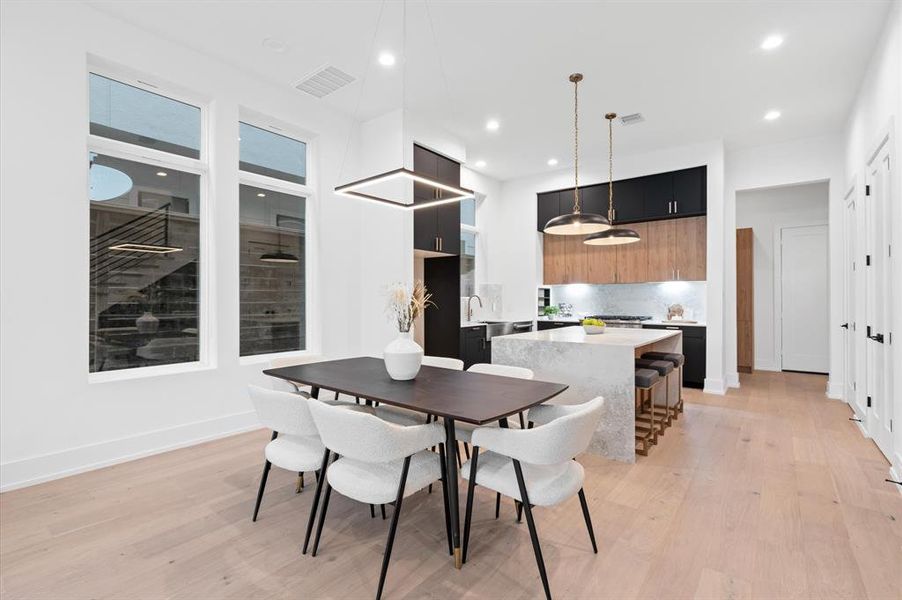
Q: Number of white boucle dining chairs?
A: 6